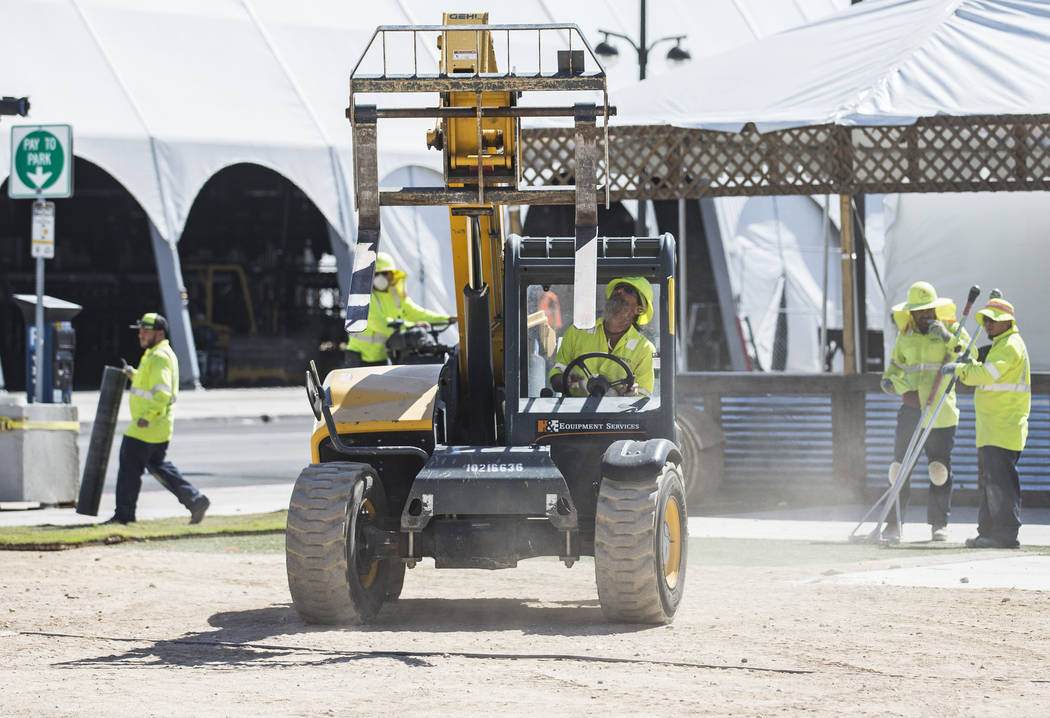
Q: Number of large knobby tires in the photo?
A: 2